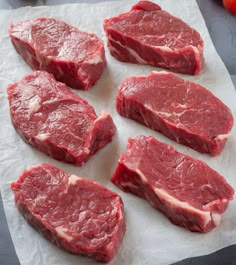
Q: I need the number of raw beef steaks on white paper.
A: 6